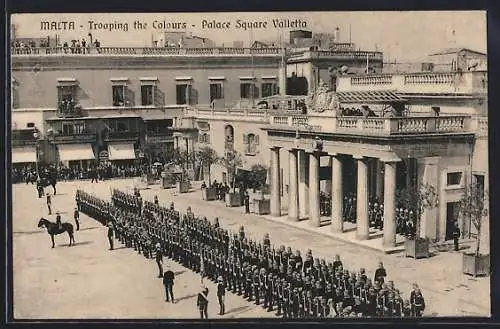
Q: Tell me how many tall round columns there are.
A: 6